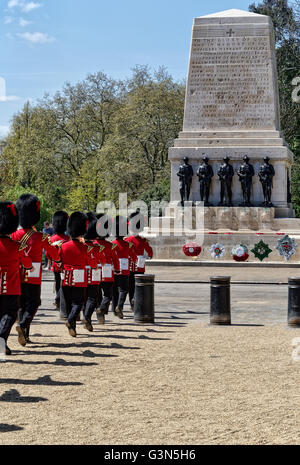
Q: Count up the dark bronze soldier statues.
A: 5